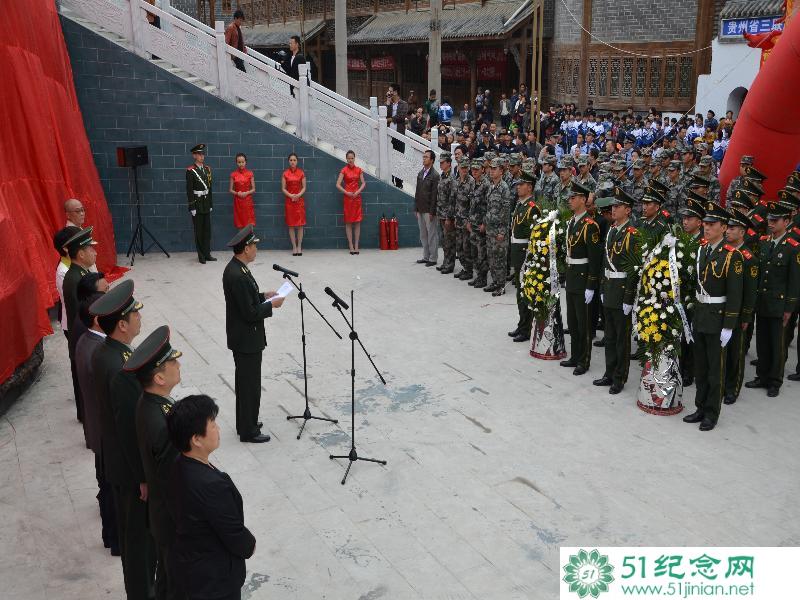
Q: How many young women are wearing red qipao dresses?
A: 3